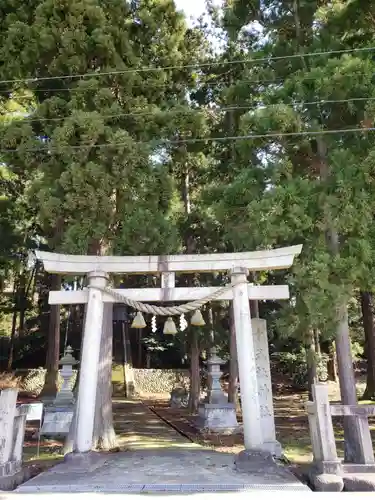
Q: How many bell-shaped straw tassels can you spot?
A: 3